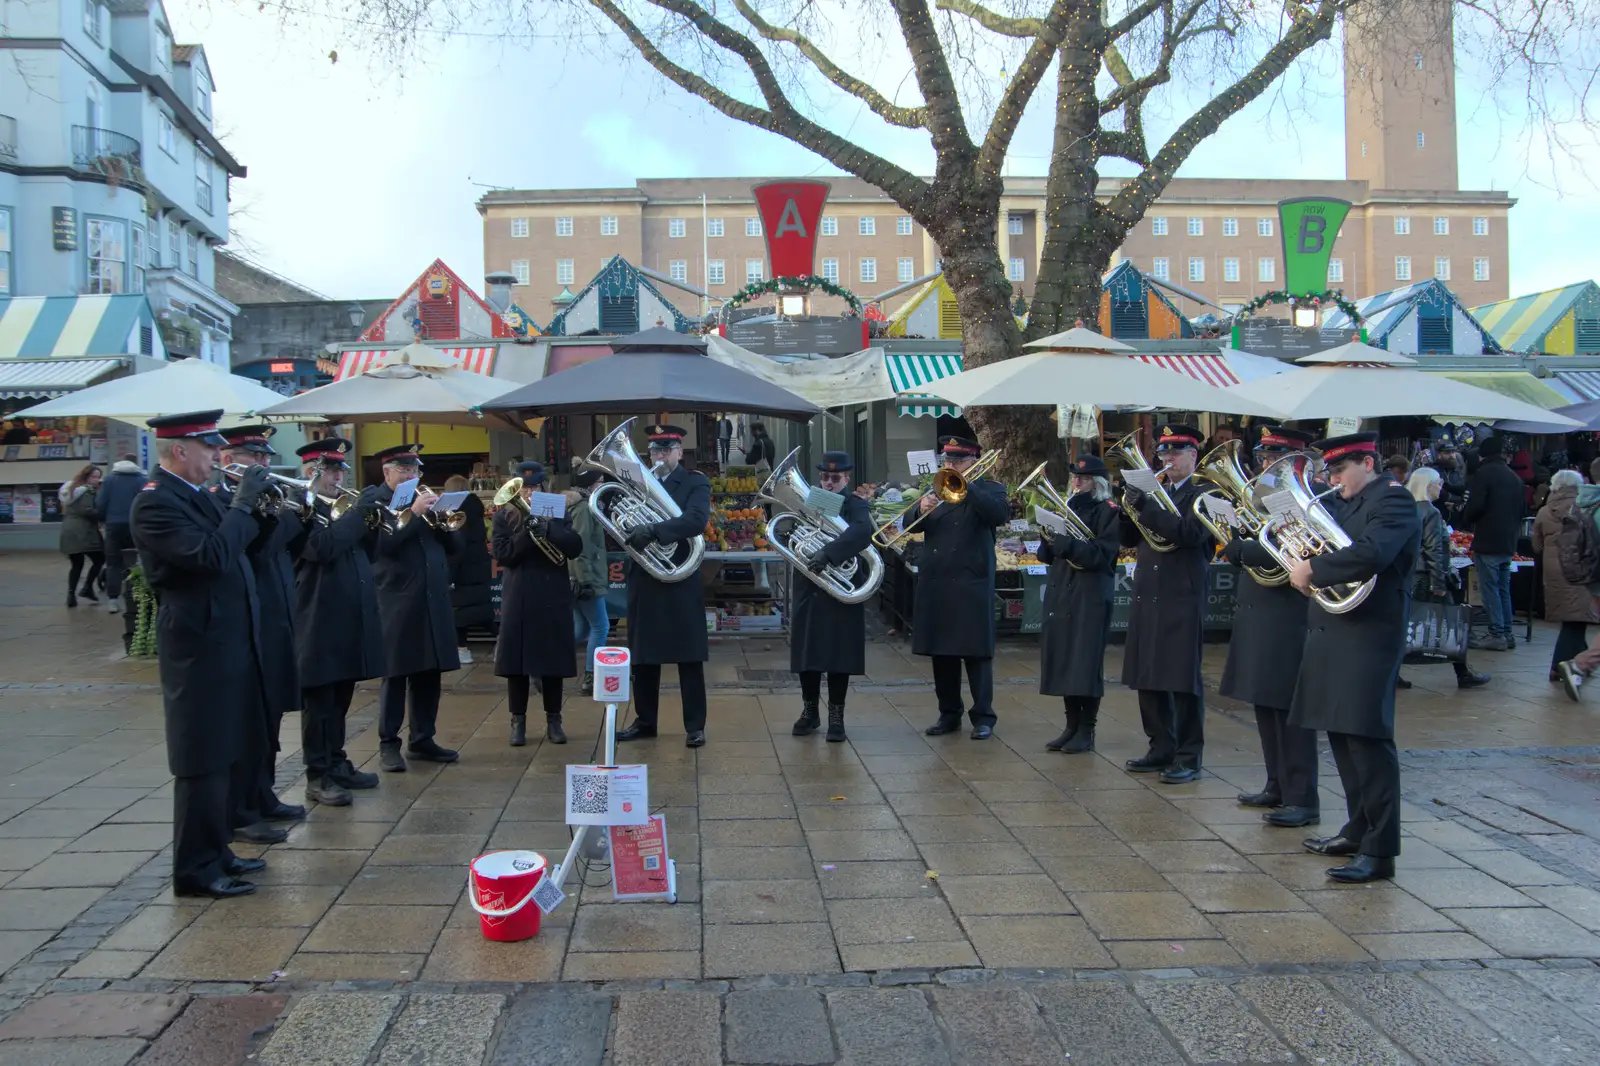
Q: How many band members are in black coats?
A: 12